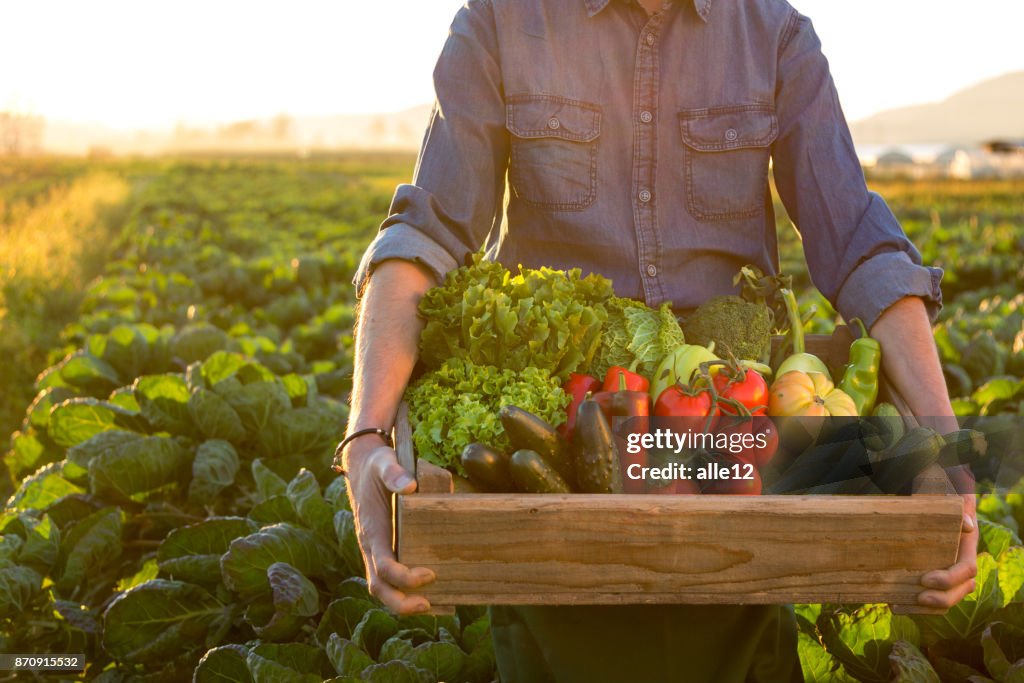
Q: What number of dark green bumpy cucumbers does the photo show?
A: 4